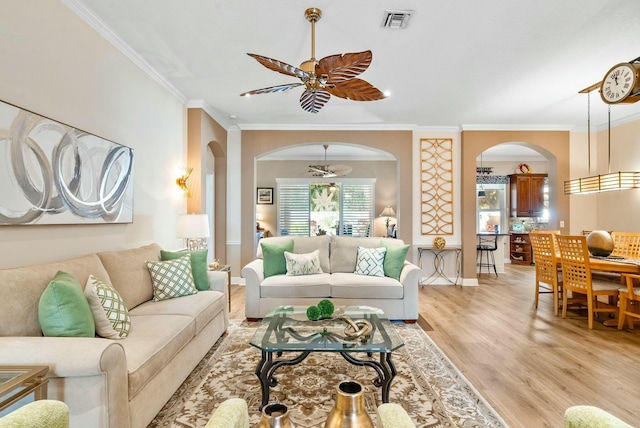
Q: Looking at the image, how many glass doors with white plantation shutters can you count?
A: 2